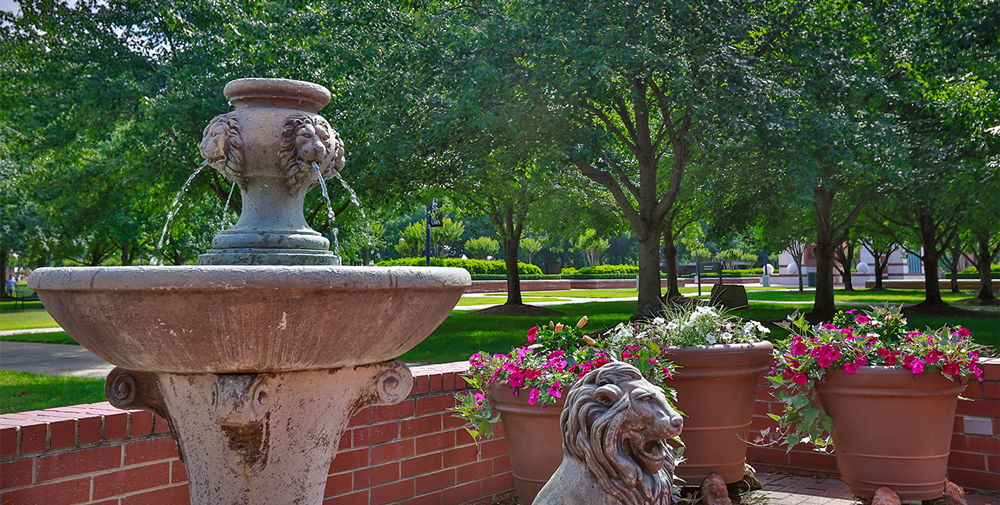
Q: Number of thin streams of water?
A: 4